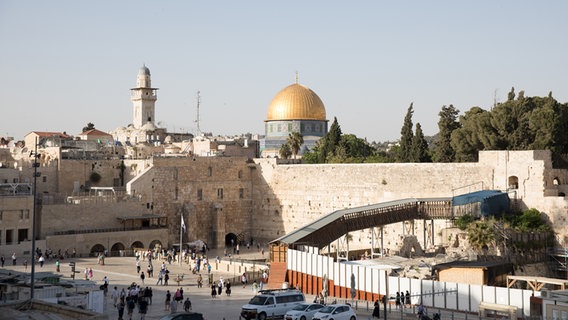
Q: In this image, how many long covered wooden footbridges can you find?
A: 1